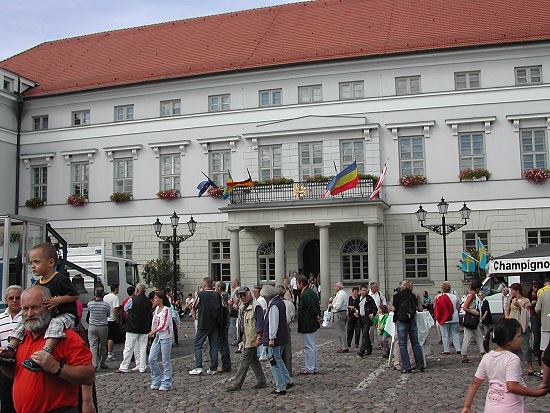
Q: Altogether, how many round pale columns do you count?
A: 4